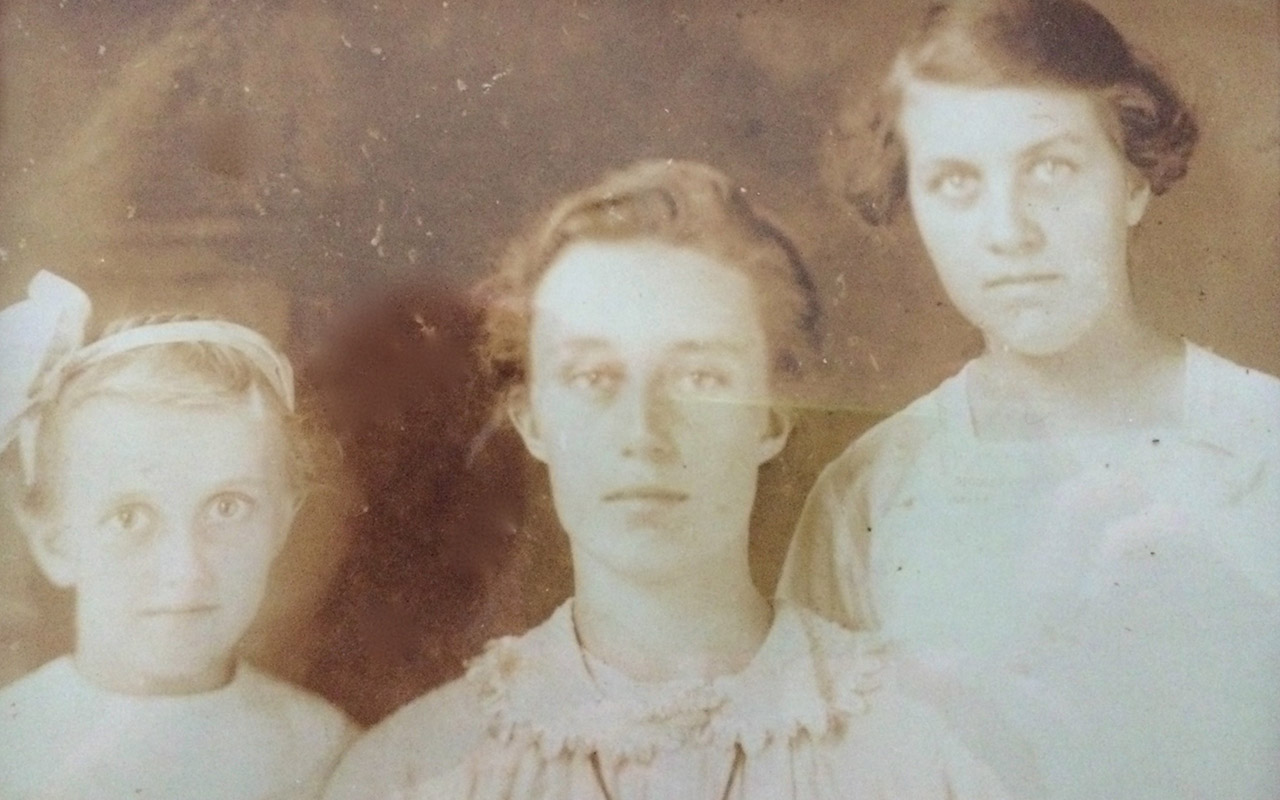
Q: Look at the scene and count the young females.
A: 3